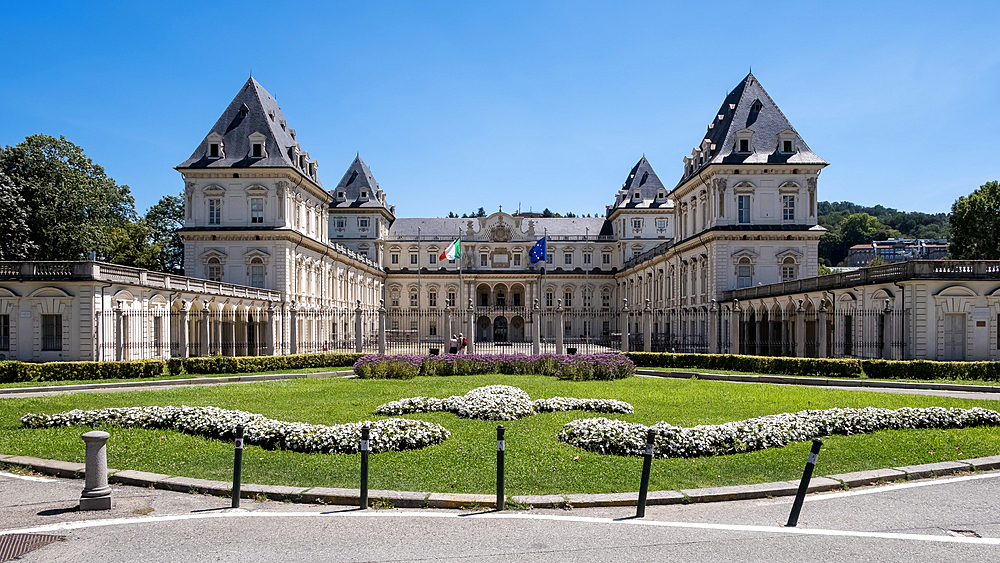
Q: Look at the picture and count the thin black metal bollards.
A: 5